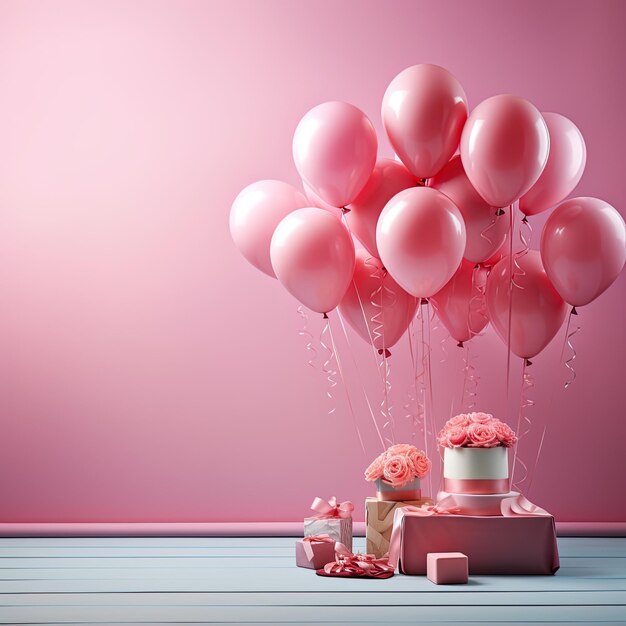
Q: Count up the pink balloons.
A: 14